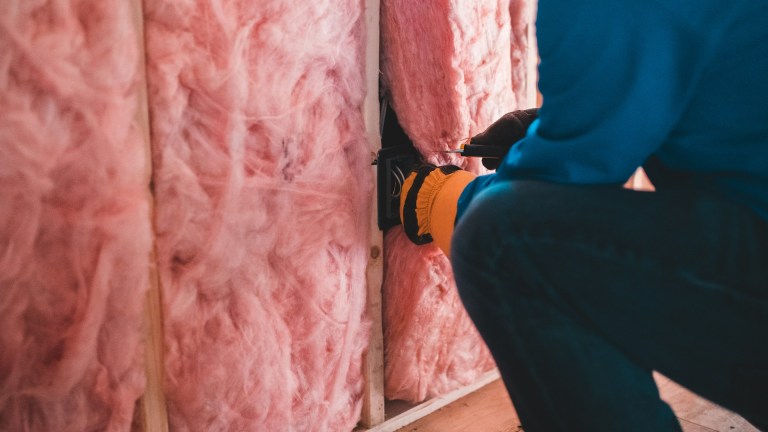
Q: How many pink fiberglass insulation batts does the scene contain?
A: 3